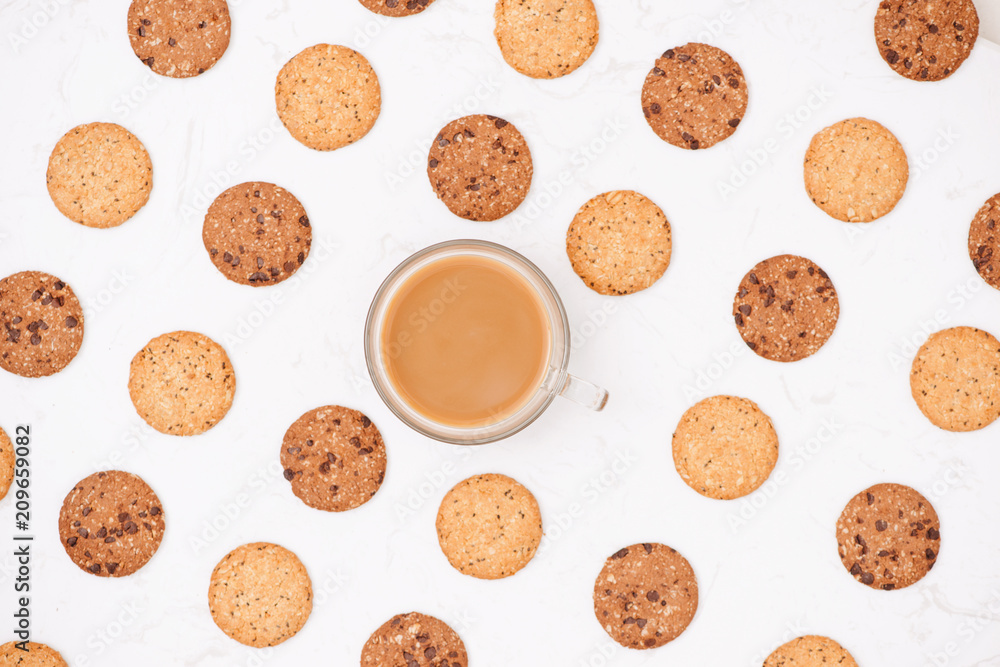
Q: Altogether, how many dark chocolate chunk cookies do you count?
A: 14